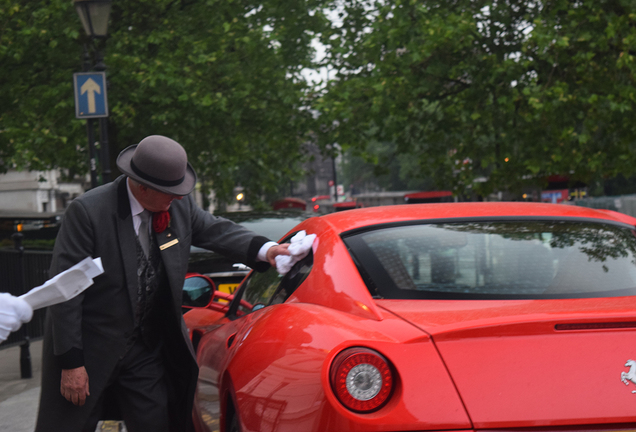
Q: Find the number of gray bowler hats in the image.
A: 1